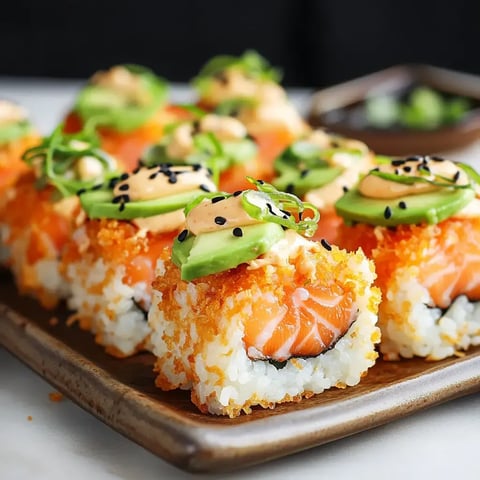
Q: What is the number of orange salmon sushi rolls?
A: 9